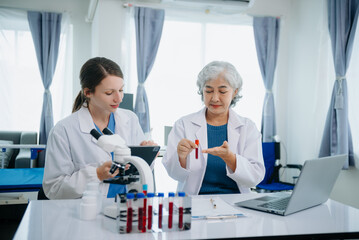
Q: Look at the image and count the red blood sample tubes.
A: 8